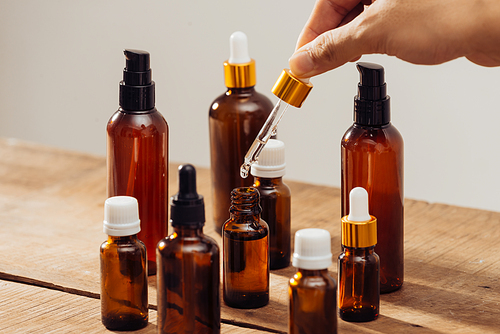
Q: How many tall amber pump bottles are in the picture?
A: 2